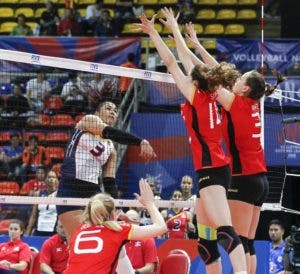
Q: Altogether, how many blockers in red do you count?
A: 2